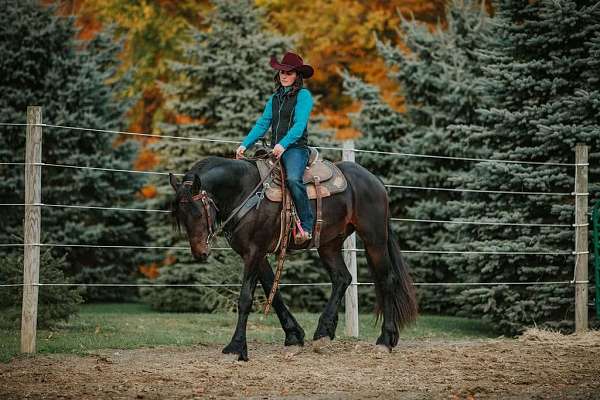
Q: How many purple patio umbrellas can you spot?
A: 0